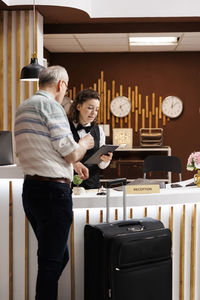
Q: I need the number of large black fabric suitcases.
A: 1